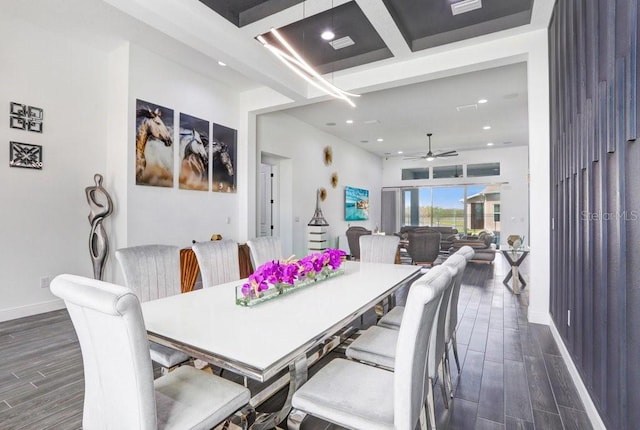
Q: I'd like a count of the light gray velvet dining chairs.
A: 8